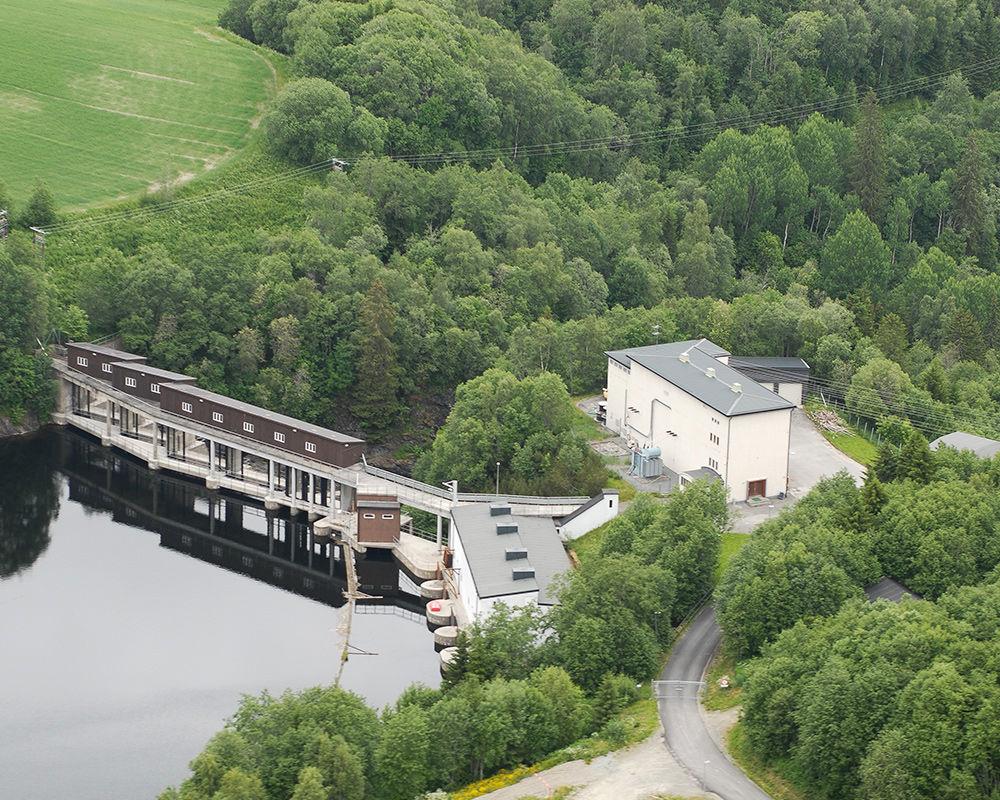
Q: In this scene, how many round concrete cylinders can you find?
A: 4